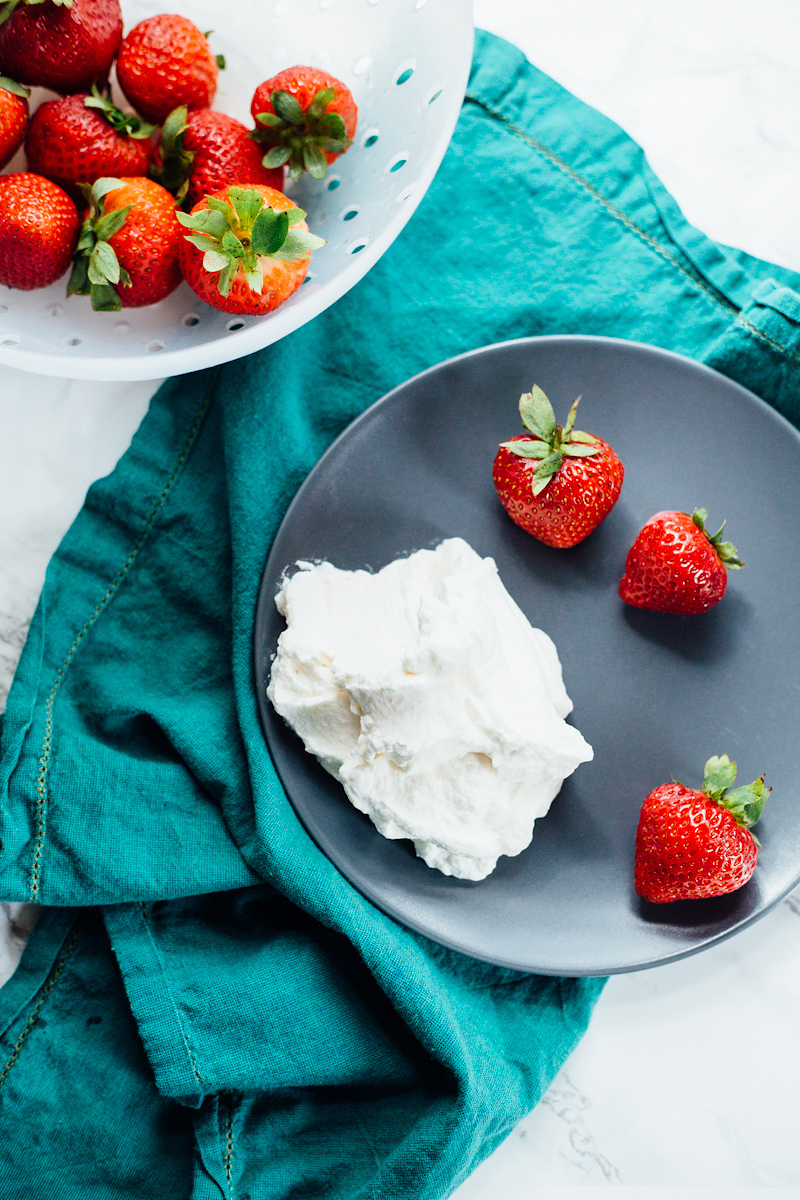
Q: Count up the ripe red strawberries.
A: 12